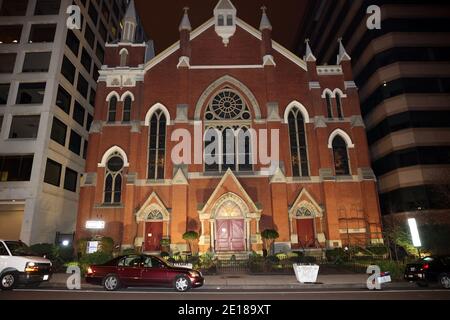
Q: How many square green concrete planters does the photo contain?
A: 0